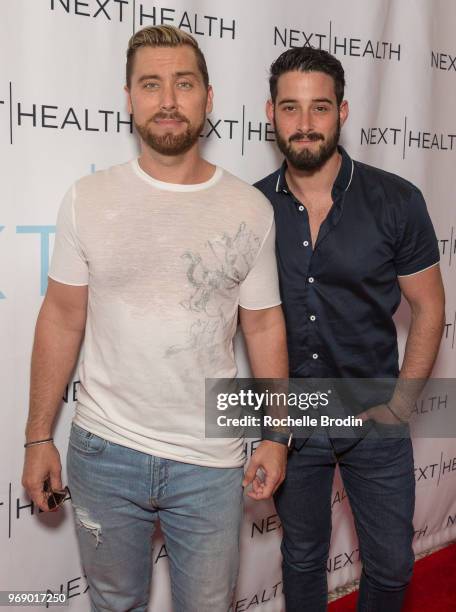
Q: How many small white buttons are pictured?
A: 5